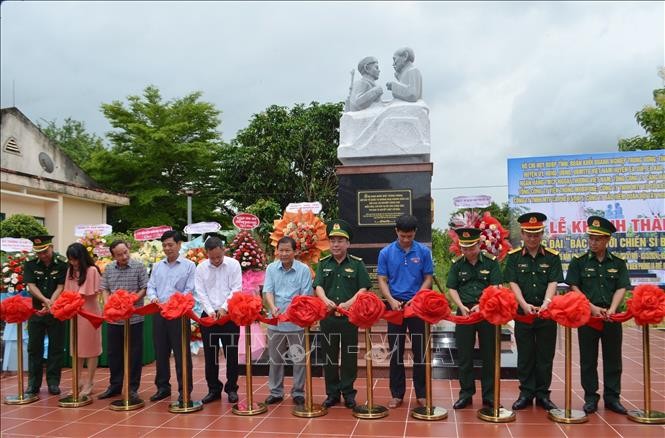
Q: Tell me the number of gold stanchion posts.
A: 11